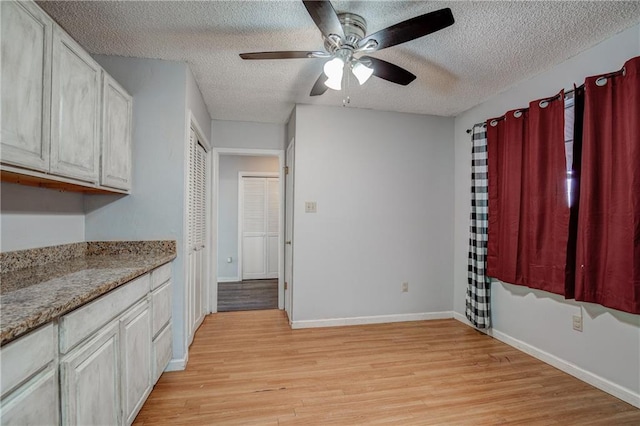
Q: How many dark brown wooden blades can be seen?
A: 5